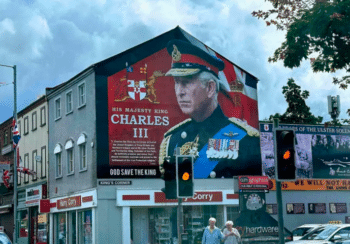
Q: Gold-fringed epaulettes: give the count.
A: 2